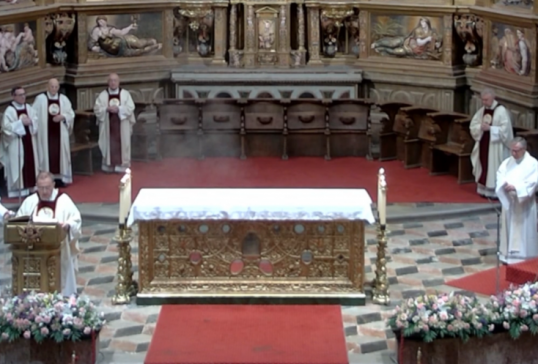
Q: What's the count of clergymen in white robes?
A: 6